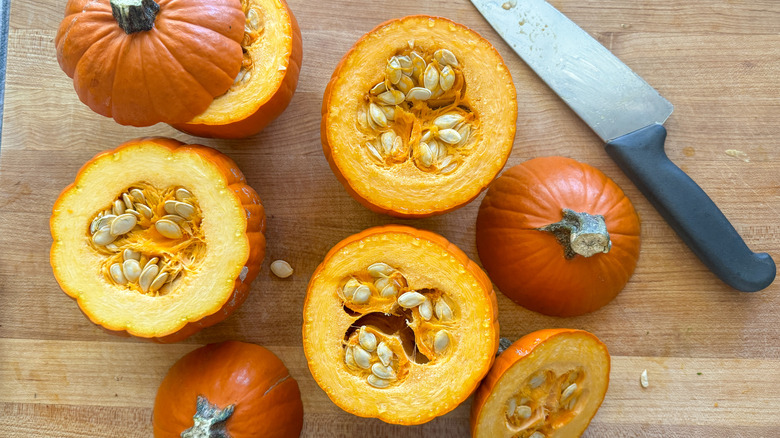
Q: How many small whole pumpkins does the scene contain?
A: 2